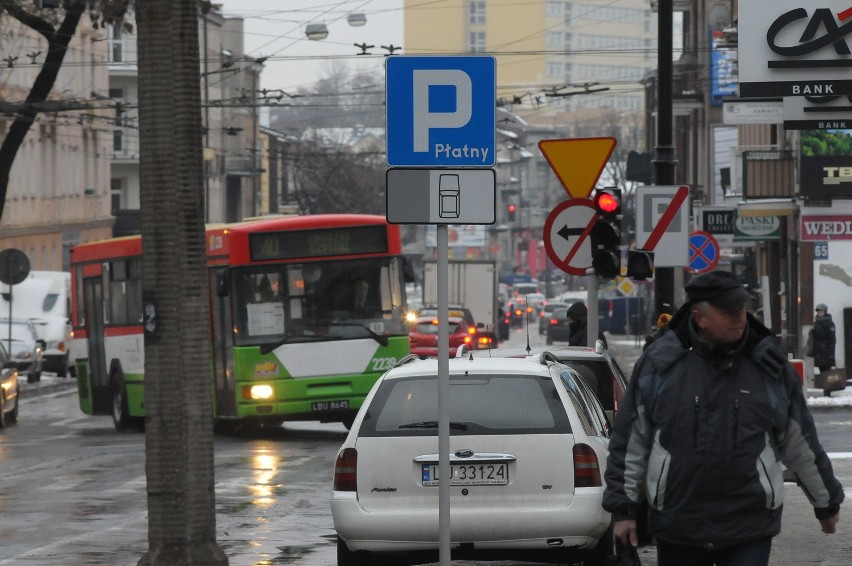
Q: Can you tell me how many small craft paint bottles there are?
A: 0